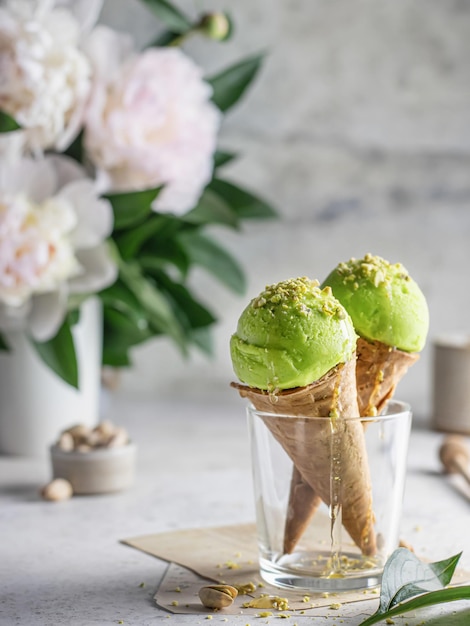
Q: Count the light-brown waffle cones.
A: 2